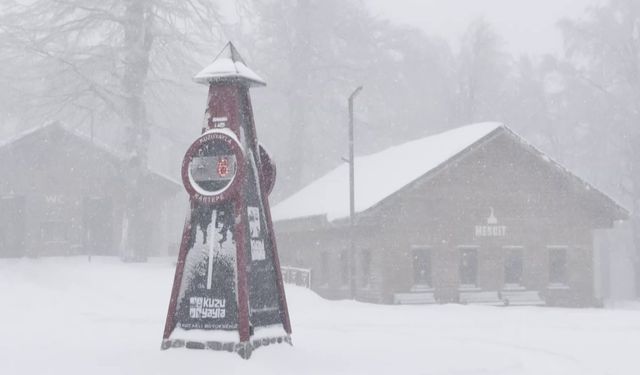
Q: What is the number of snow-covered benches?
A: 3